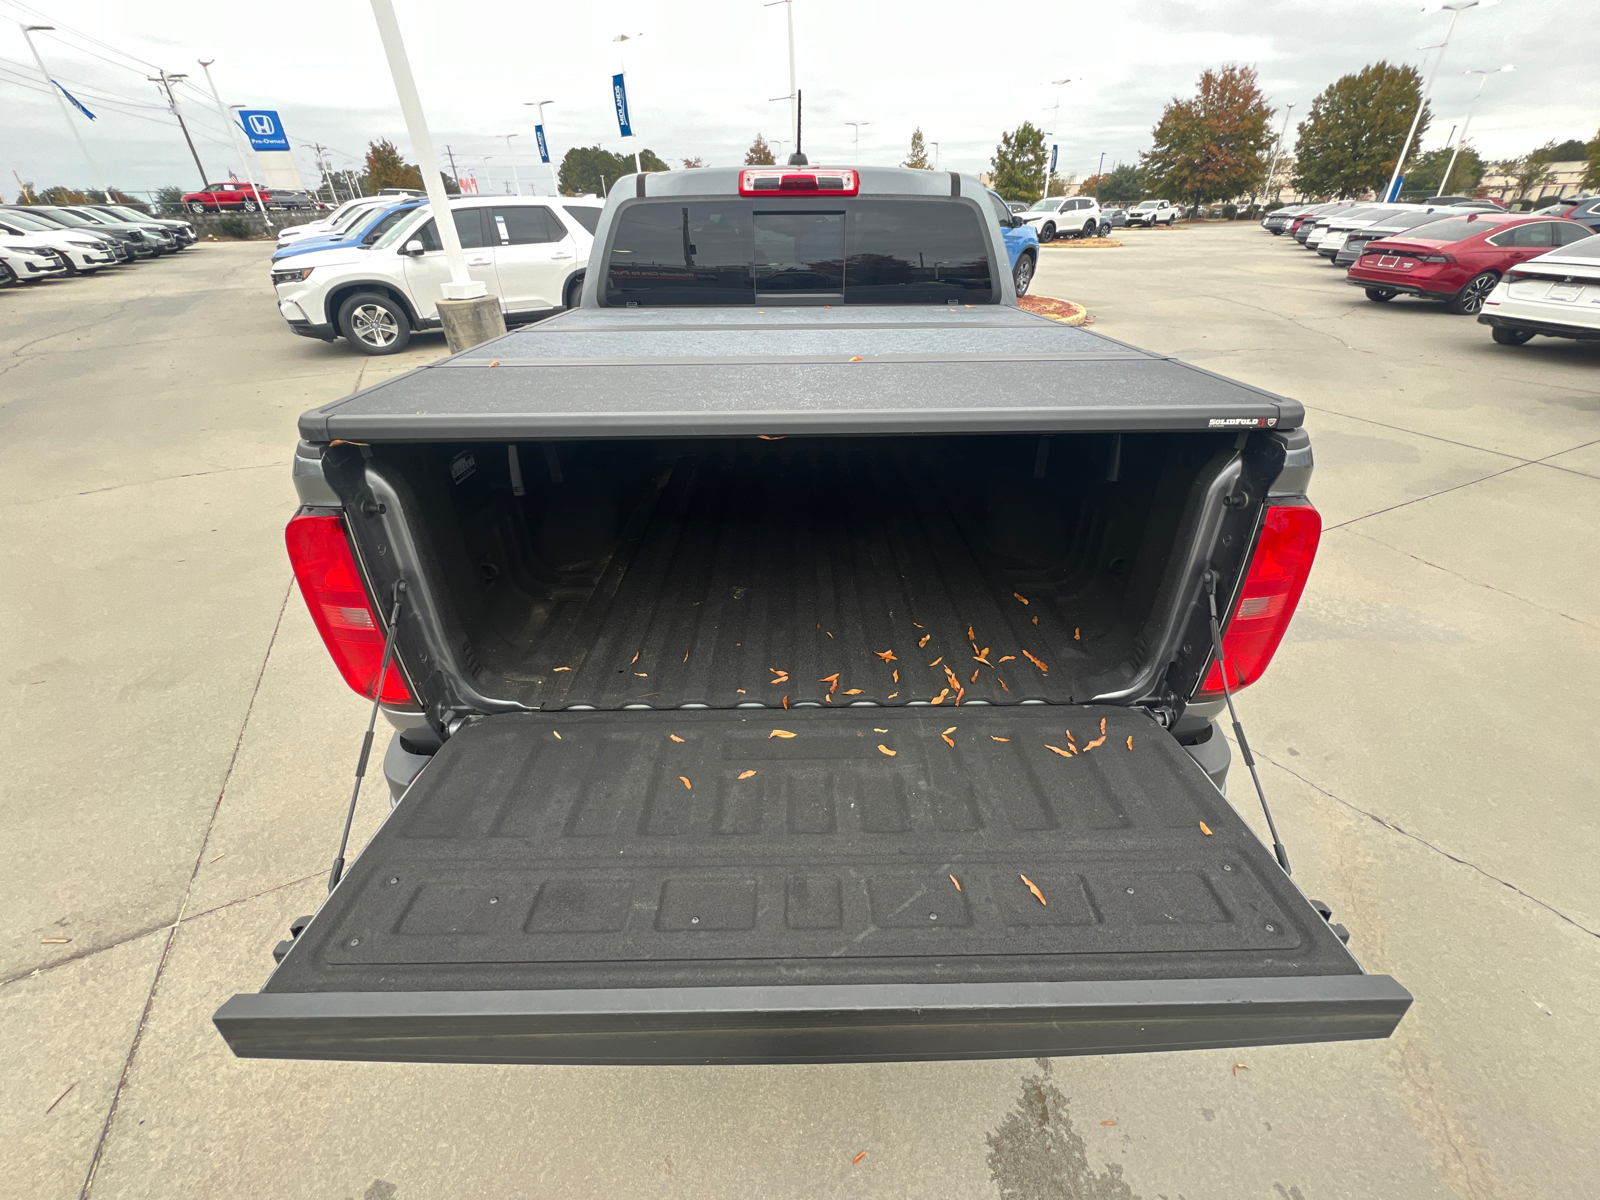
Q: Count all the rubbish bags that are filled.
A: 0